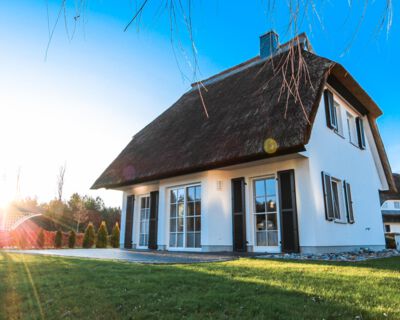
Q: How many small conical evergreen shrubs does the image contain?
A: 6